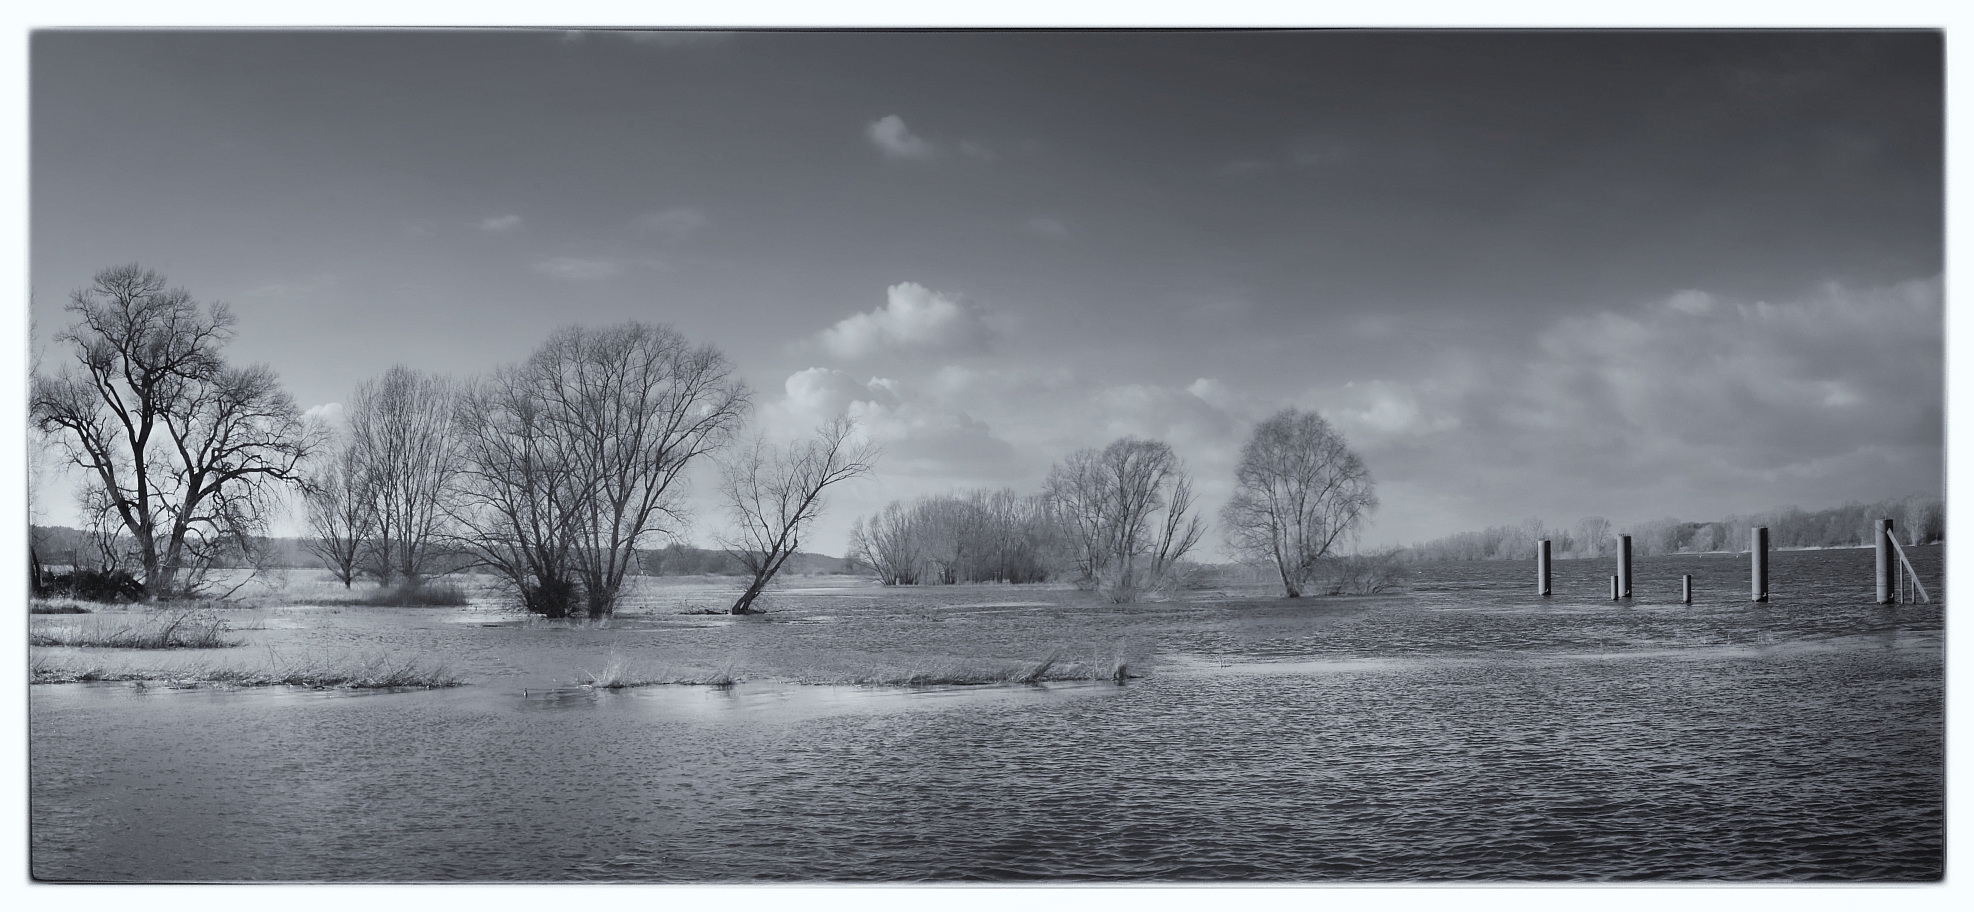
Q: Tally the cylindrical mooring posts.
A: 6